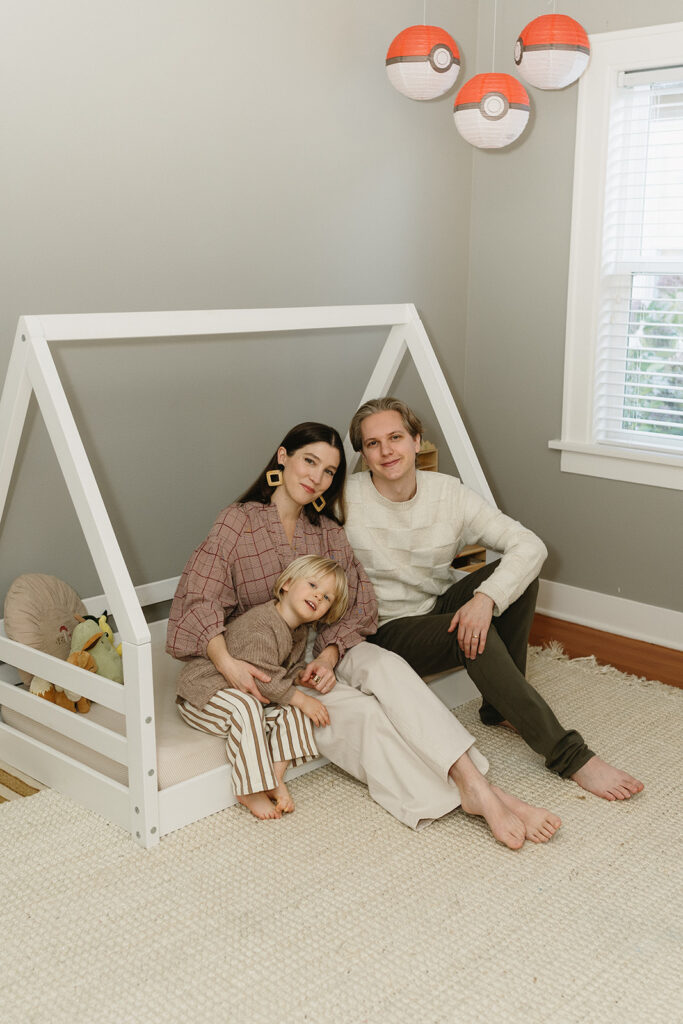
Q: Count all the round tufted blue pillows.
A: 0